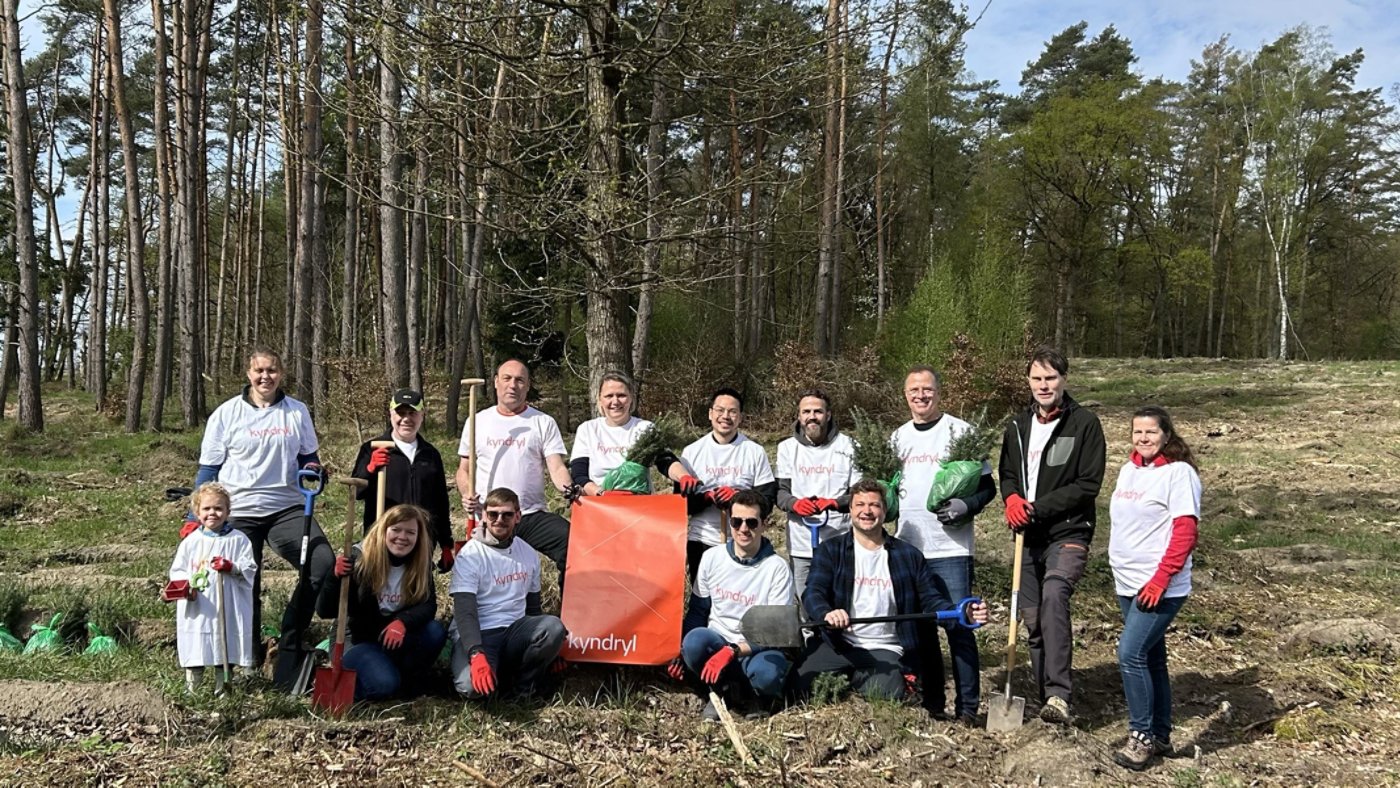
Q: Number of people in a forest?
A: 14